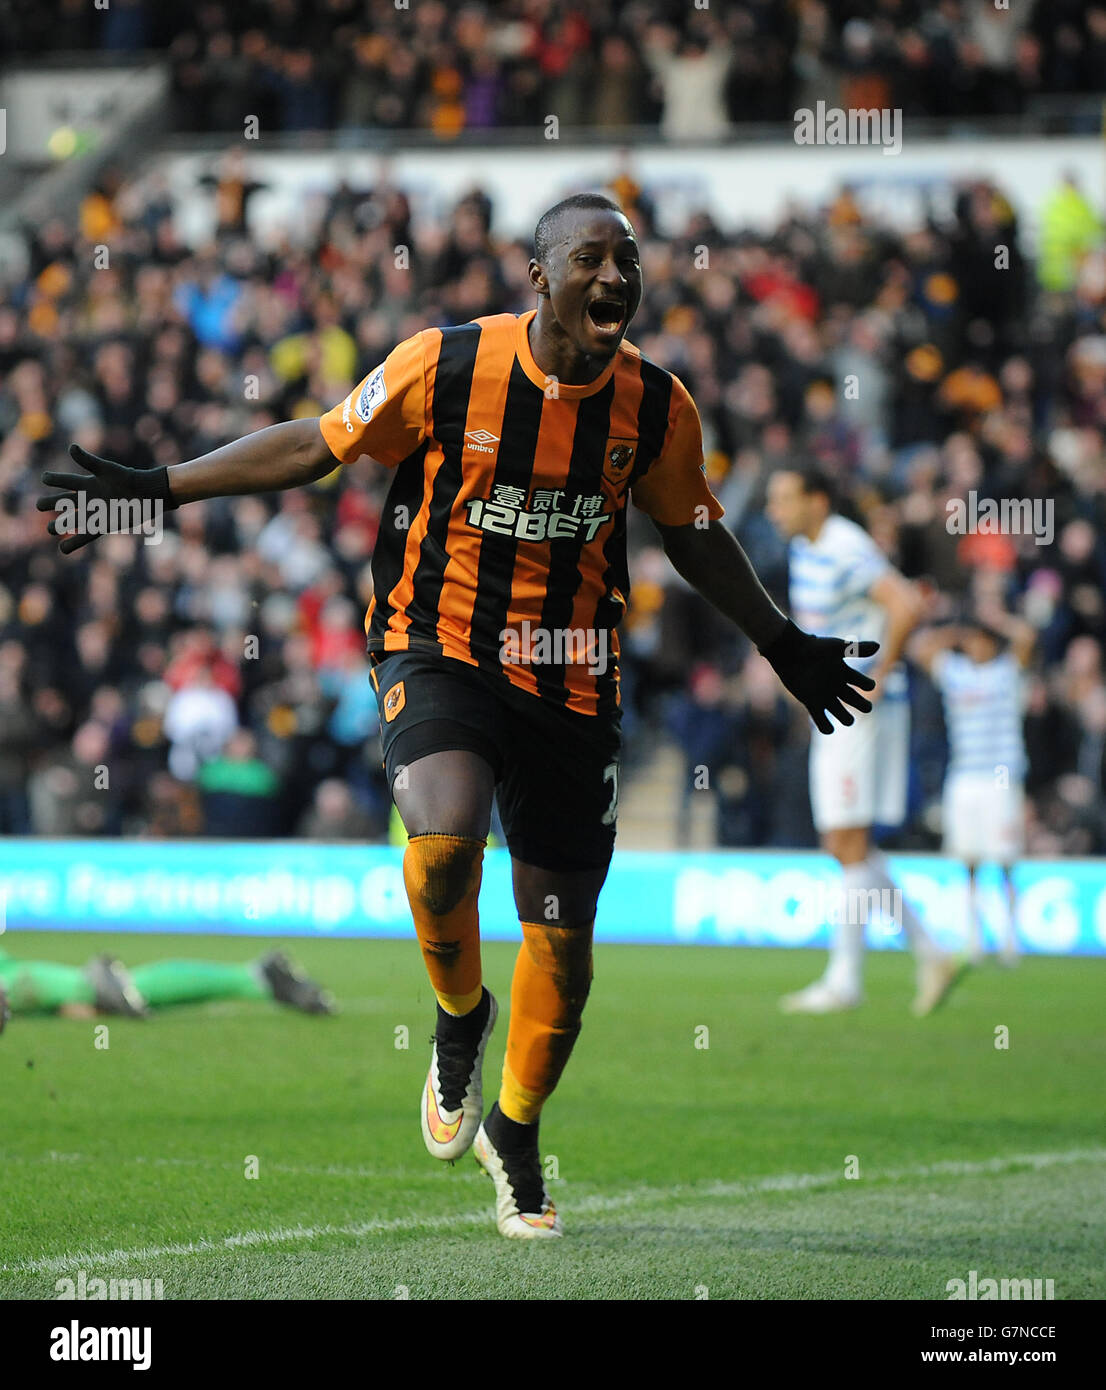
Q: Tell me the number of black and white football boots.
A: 2